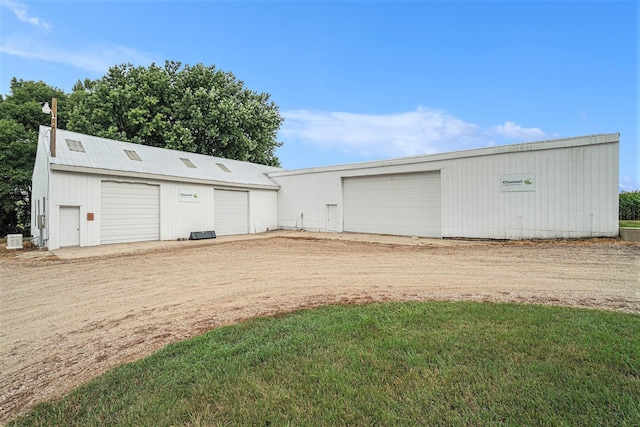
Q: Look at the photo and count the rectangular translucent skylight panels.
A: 4